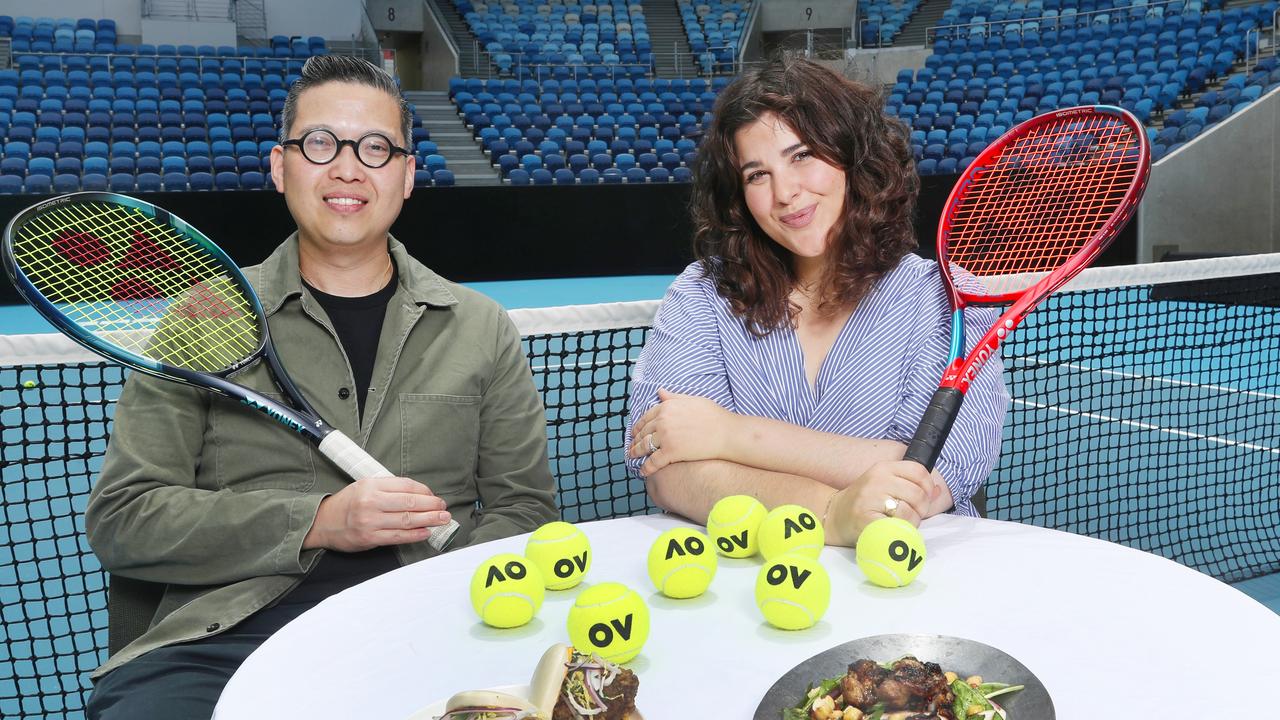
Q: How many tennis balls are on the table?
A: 8